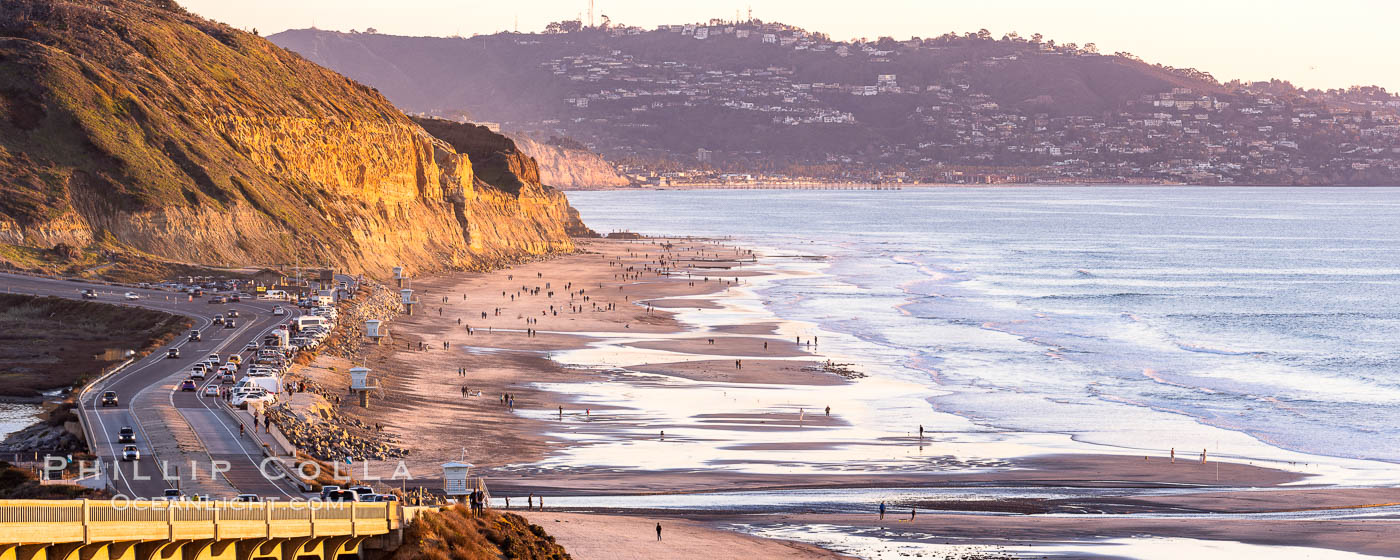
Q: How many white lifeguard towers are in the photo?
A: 5